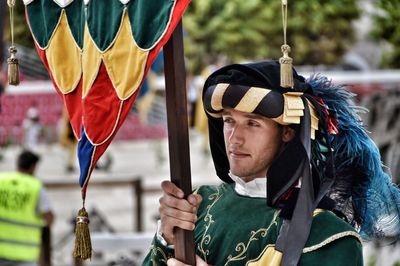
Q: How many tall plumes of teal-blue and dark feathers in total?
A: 1